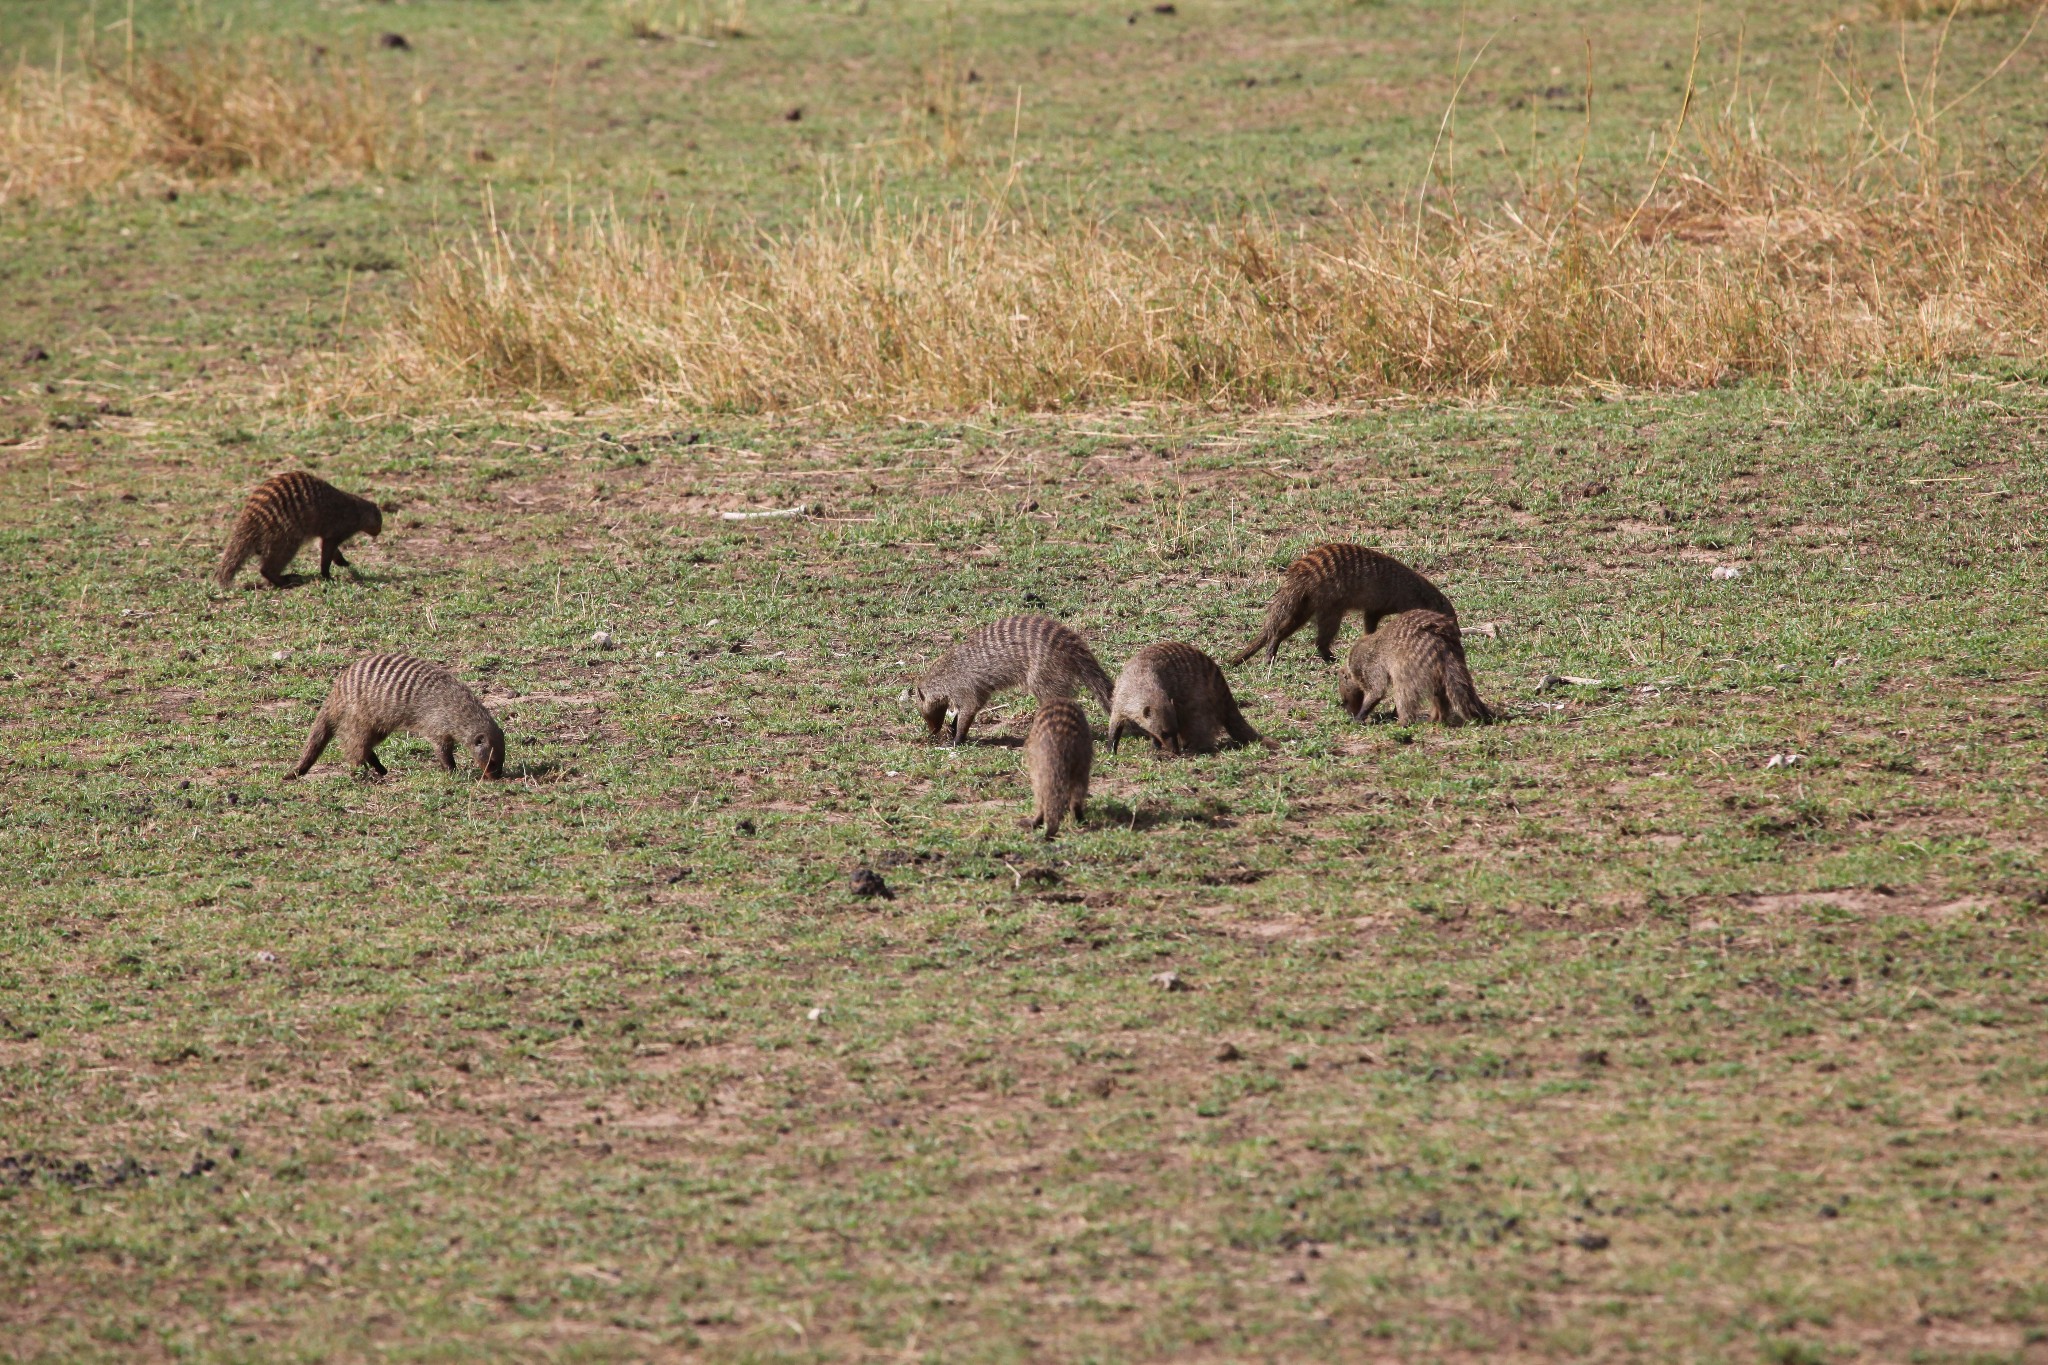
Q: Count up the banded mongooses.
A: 7